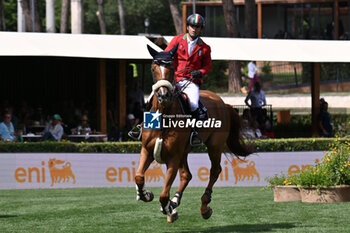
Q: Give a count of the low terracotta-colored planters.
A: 2